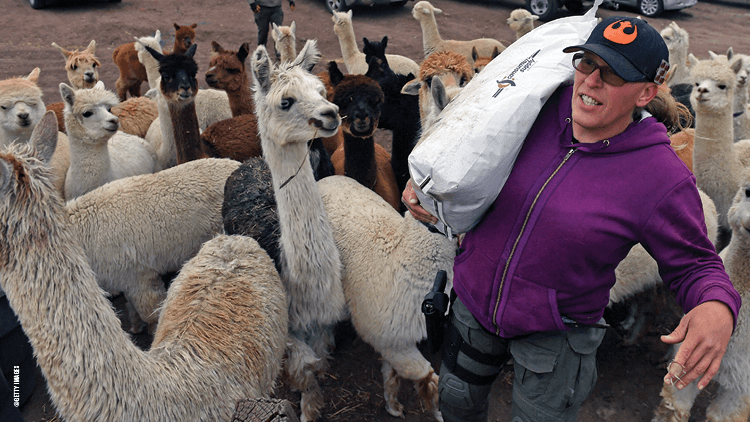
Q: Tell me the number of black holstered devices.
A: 1